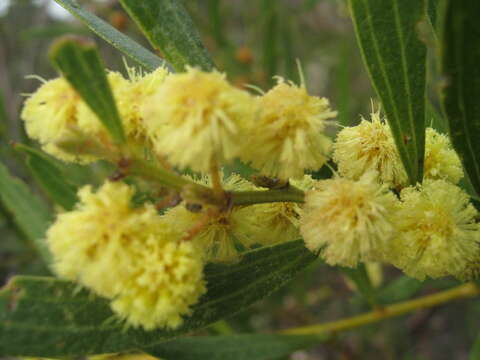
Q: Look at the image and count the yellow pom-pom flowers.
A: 12